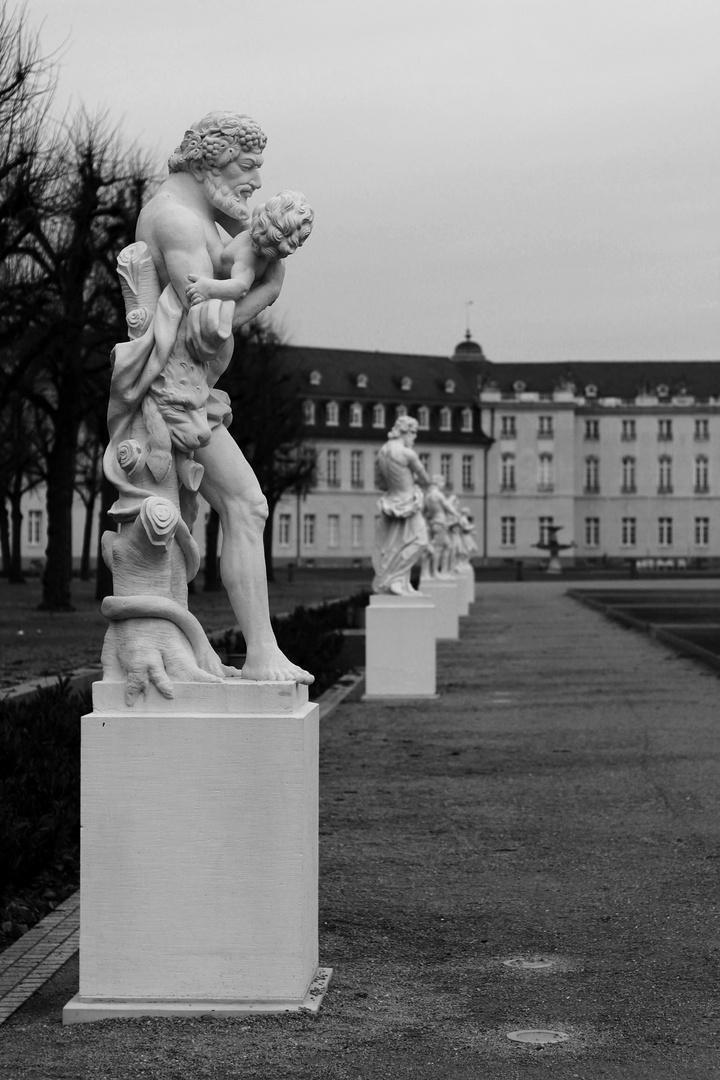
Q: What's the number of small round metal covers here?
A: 2